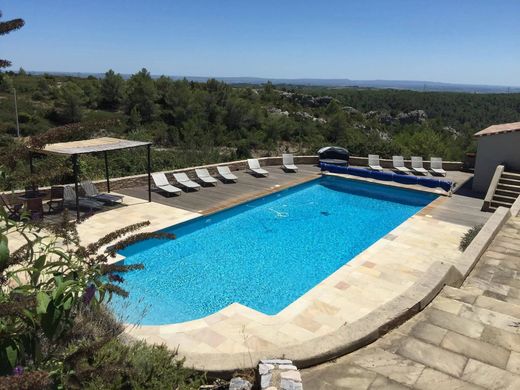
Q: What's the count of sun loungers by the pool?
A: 12